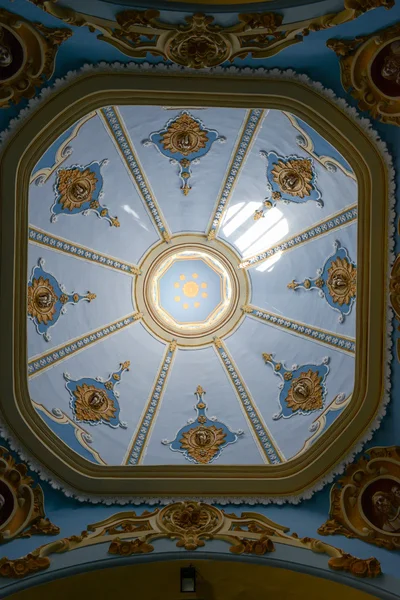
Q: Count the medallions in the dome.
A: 8